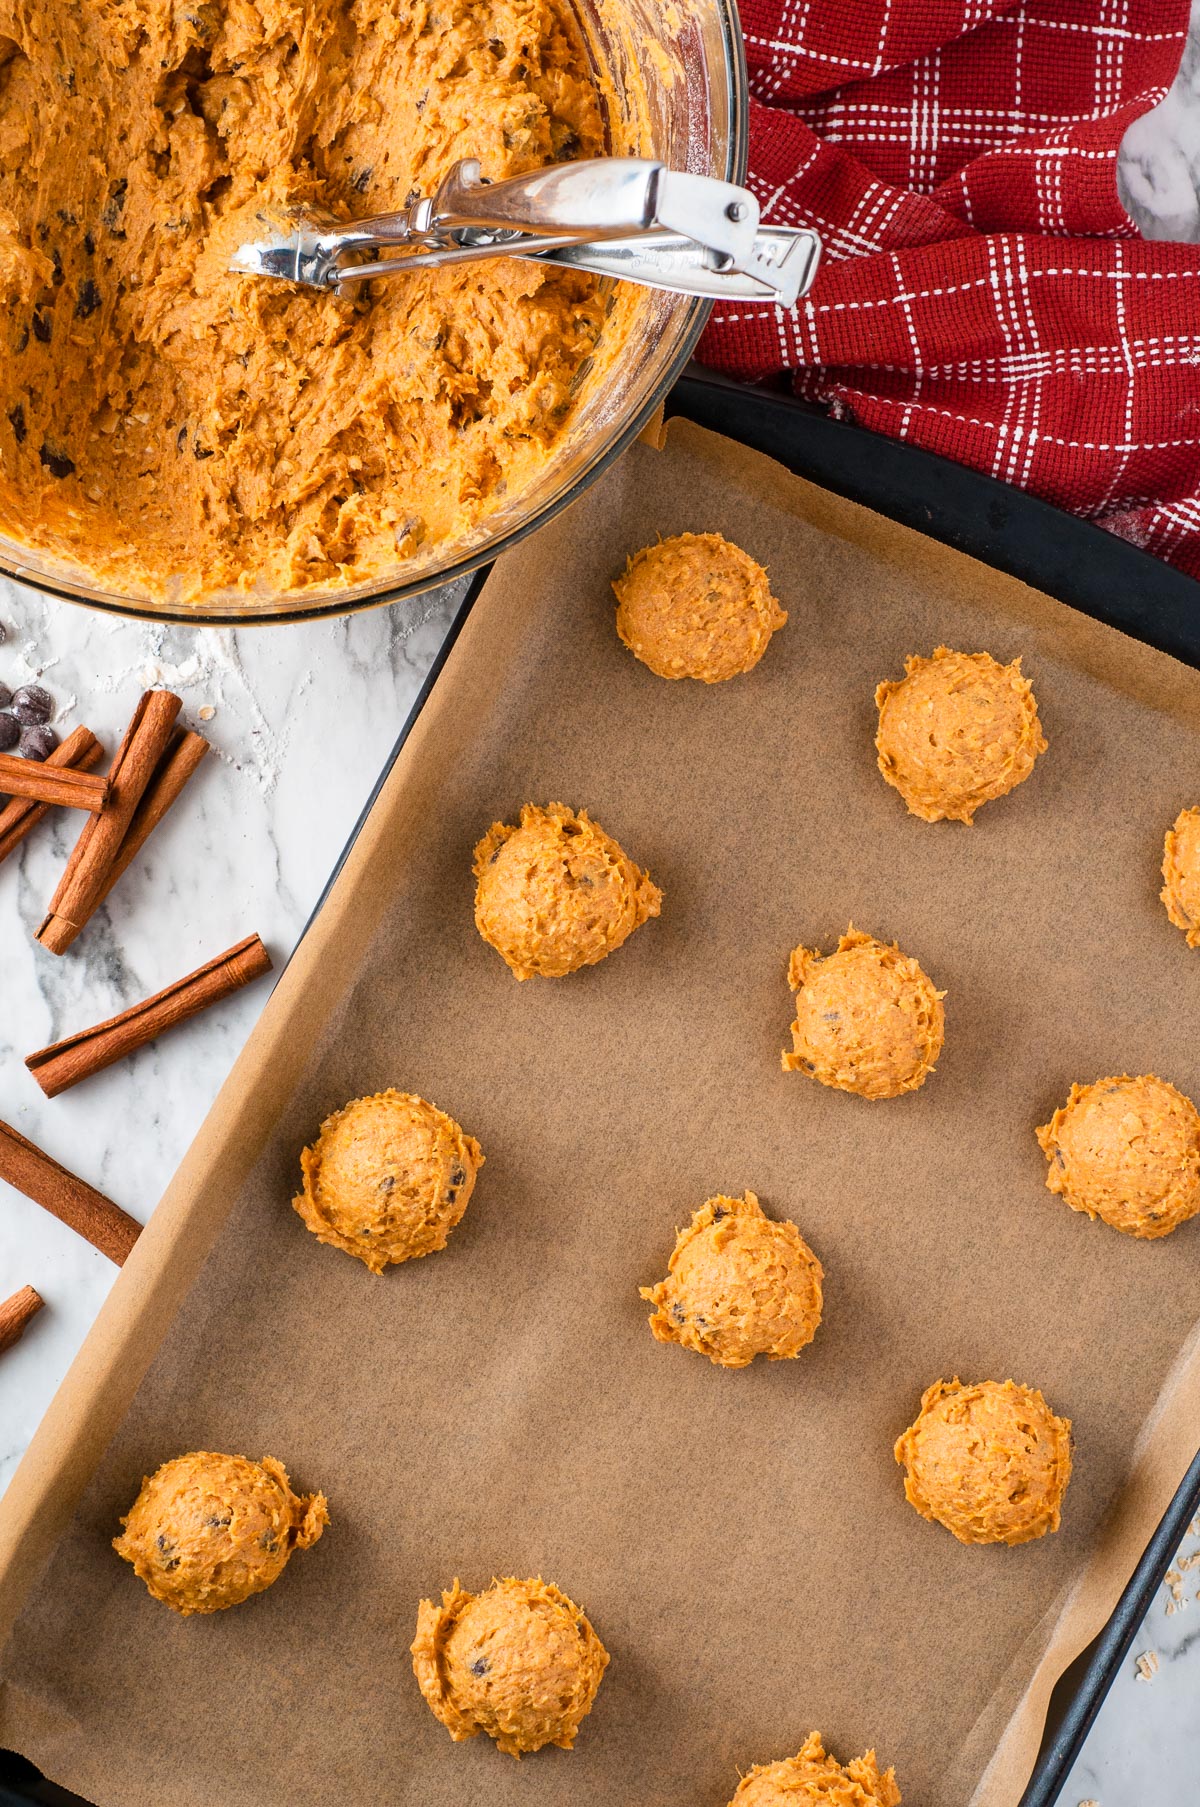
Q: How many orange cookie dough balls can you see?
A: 12